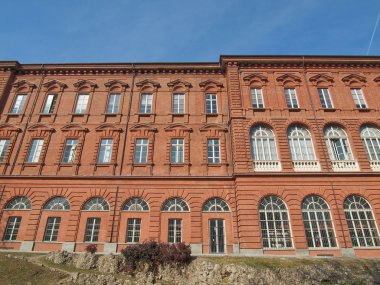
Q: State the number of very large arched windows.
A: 7